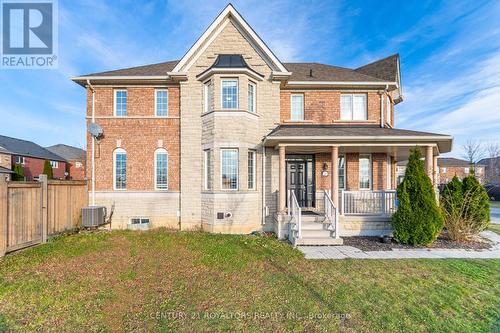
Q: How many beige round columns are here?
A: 4